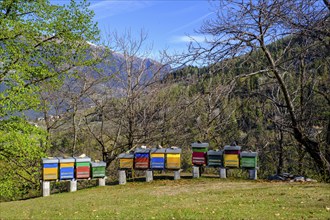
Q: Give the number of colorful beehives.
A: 12